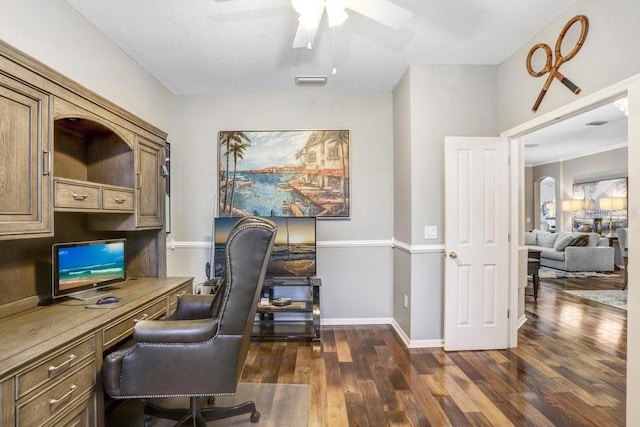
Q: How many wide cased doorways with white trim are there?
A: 1